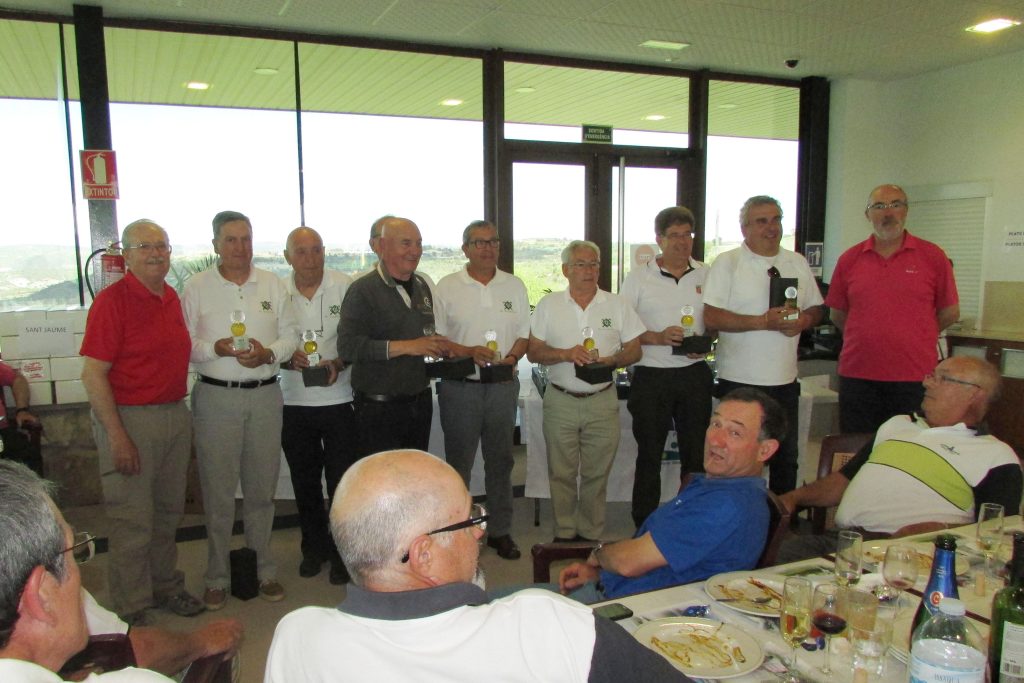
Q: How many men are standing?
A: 10